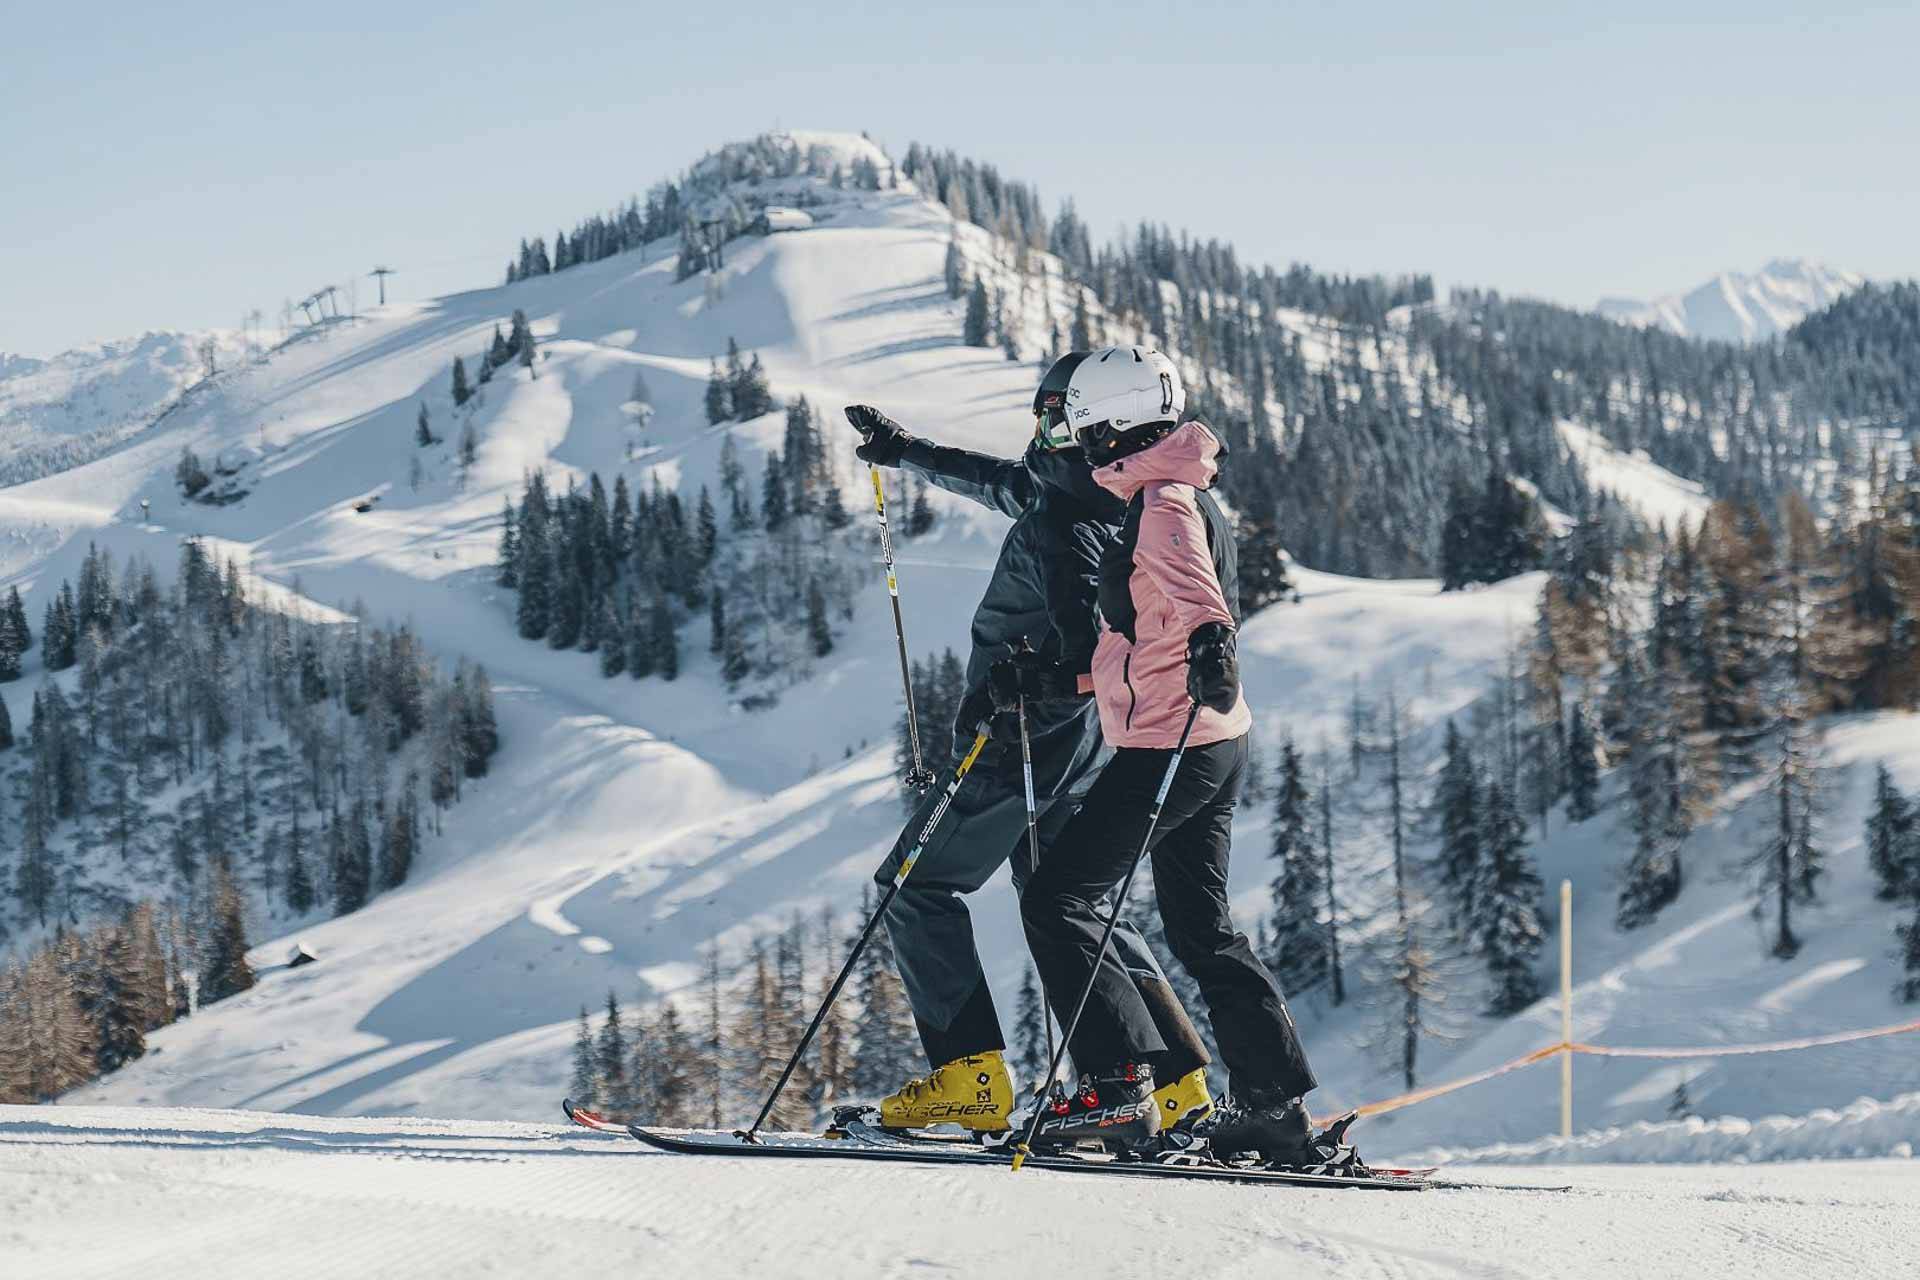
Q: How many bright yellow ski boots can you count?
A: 2